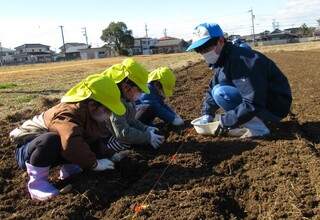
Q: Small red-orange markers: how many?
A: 3